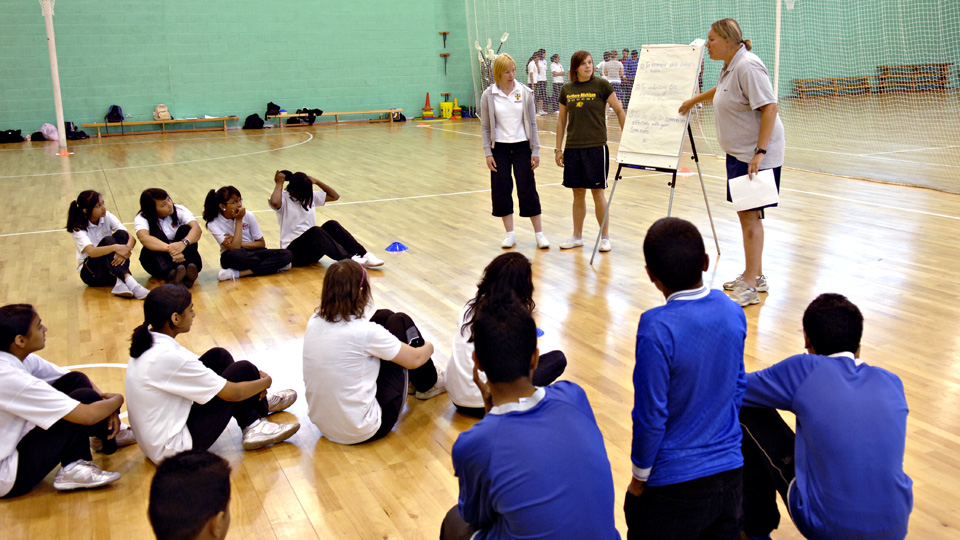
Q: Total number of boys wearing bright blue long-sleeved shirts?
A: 3